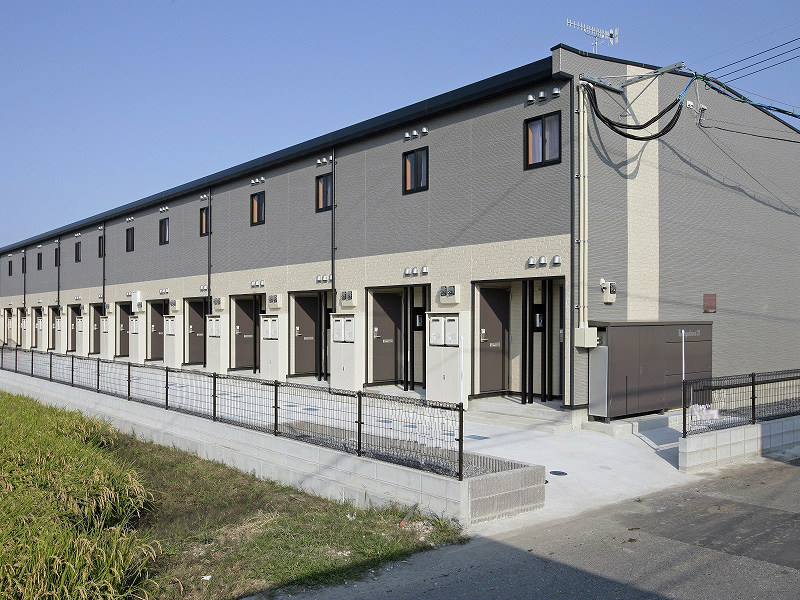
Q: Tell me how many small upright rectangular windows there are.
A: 13